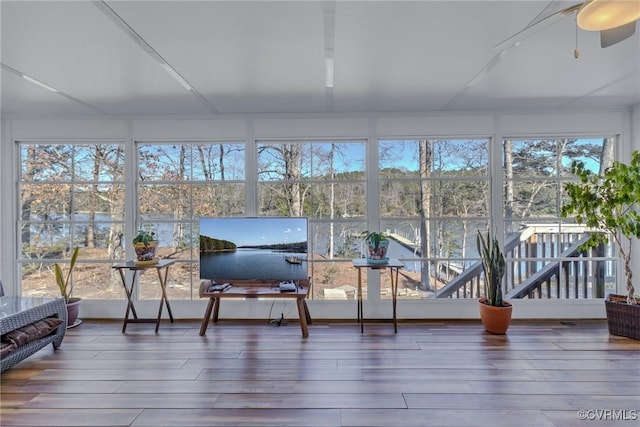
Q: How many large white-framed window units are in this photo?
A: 5